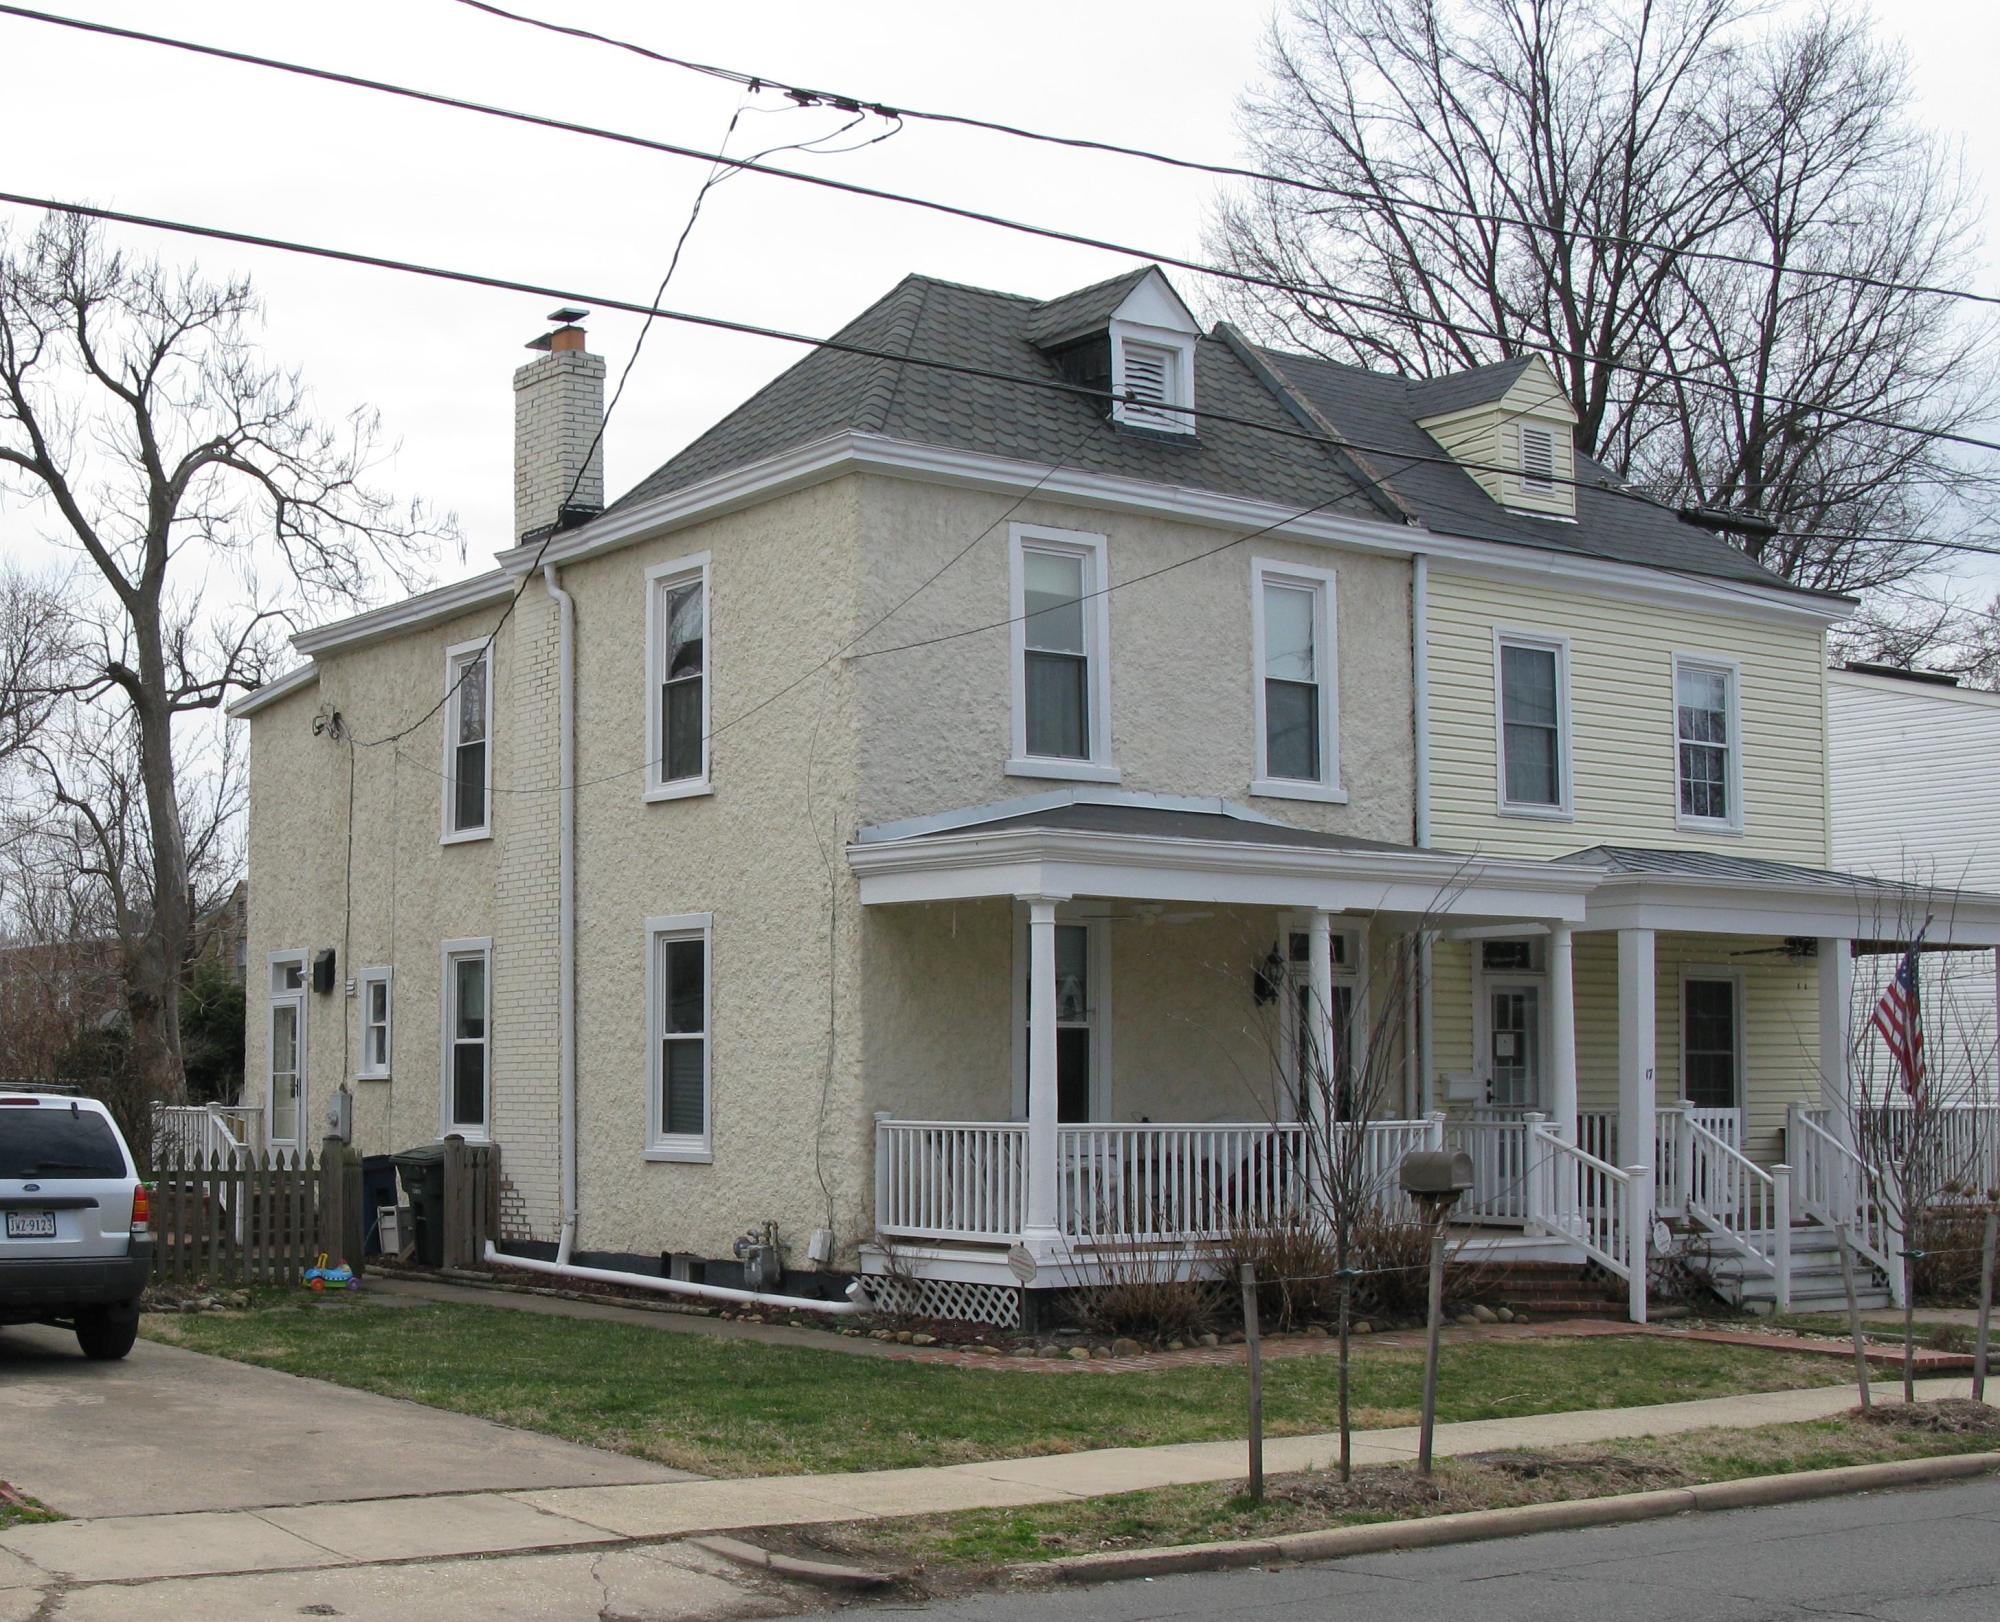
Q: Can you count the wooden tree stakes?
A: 4